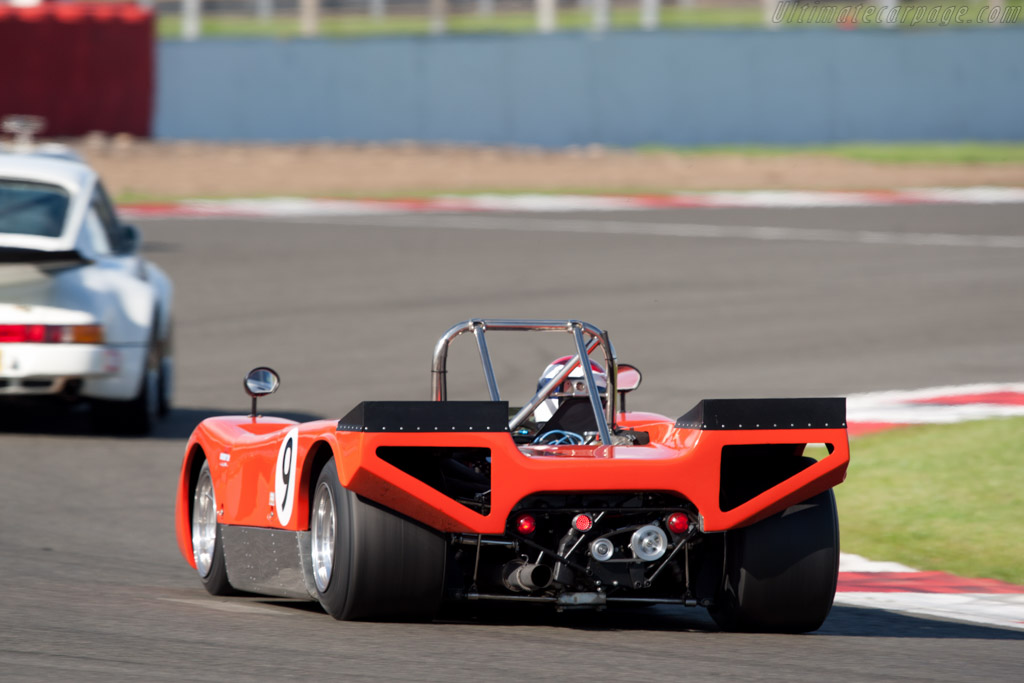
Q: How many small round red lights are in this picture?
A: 3